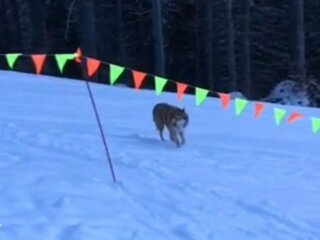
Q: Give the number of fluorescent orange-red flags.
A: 7